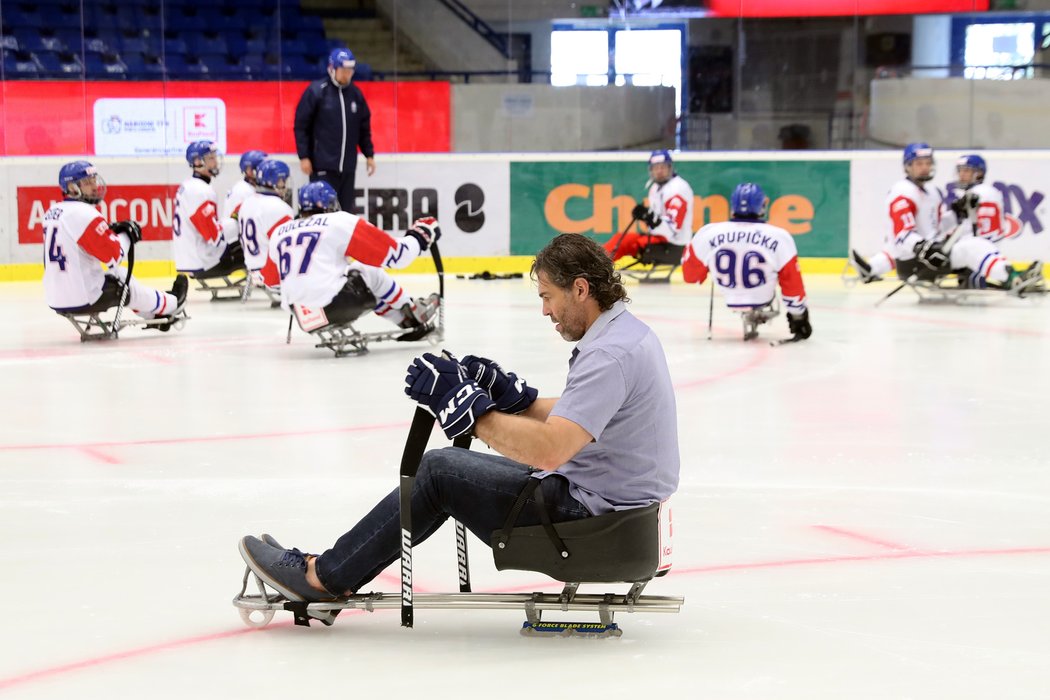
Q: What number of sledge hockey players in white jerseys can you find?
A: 9